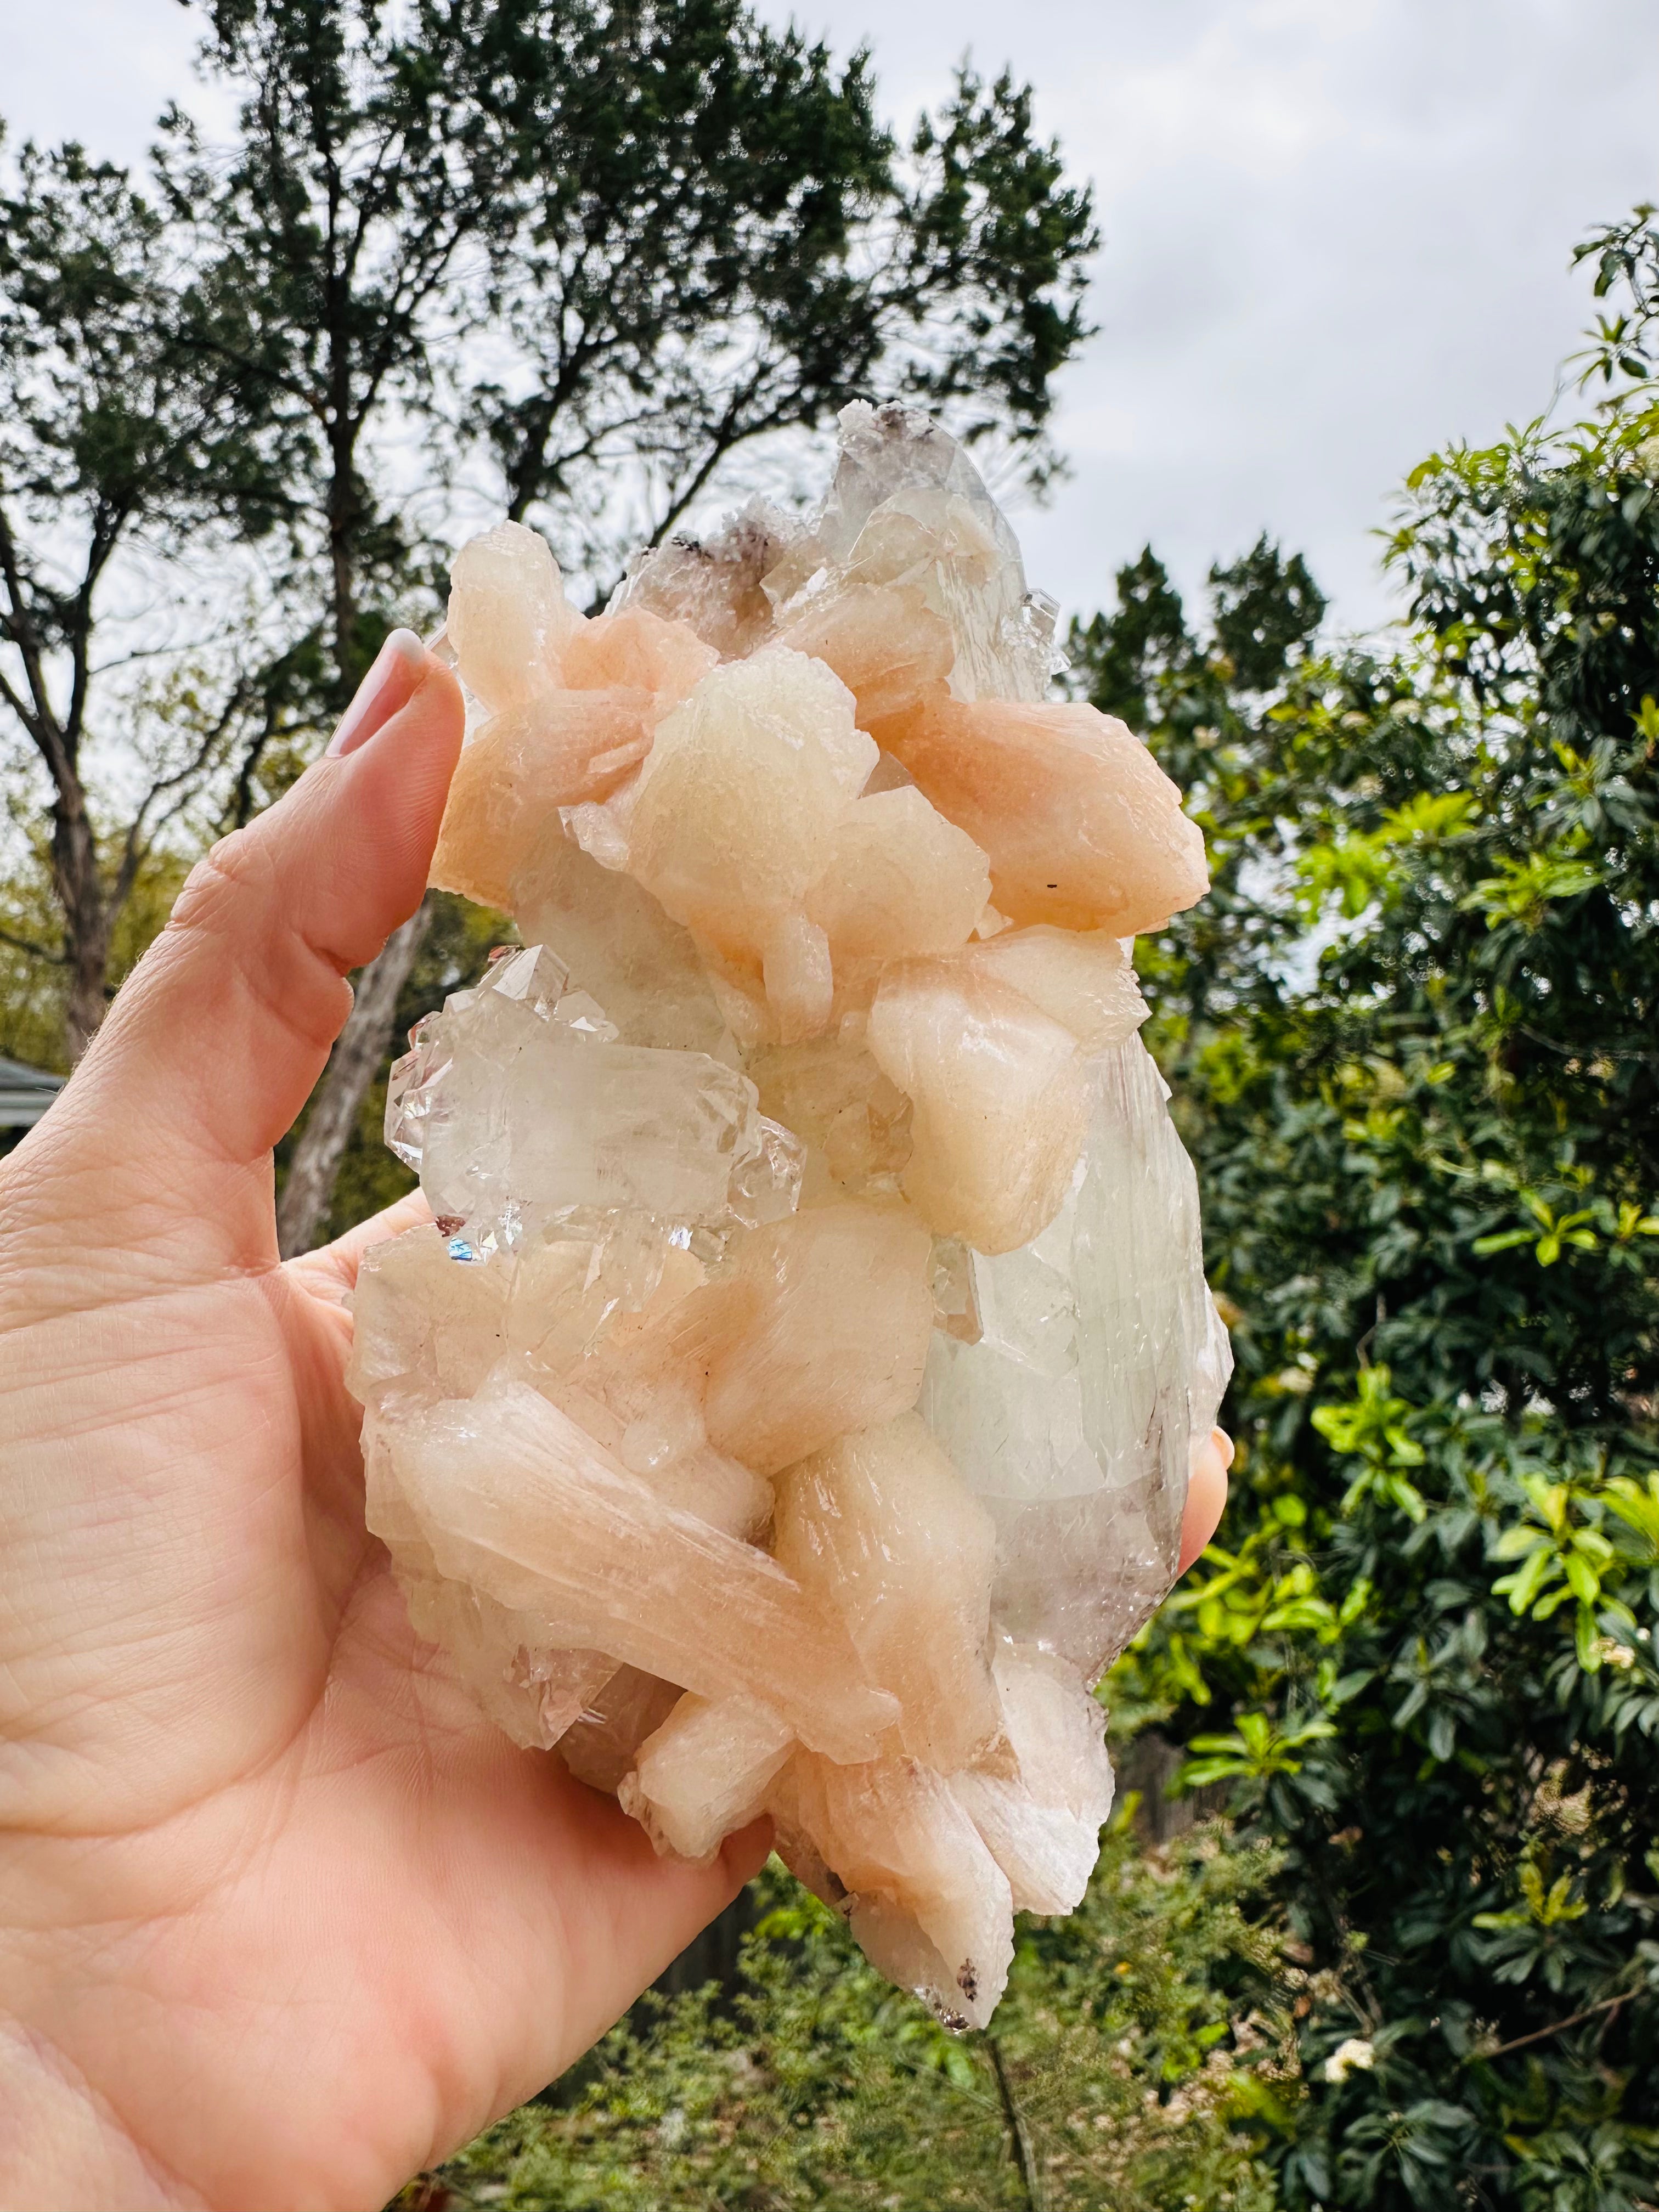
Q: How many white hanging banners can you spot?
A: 0